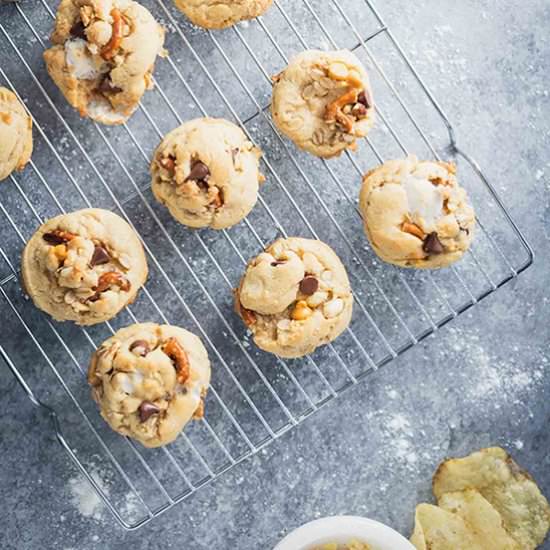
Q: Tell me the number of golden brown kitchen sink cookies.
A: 9